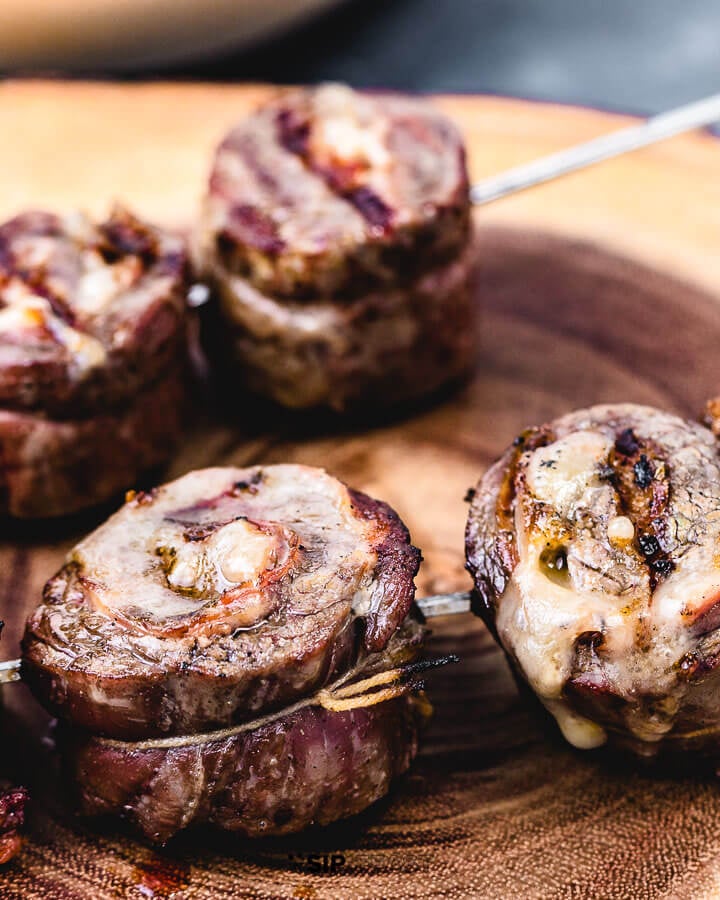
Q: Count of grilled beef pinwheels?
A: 4